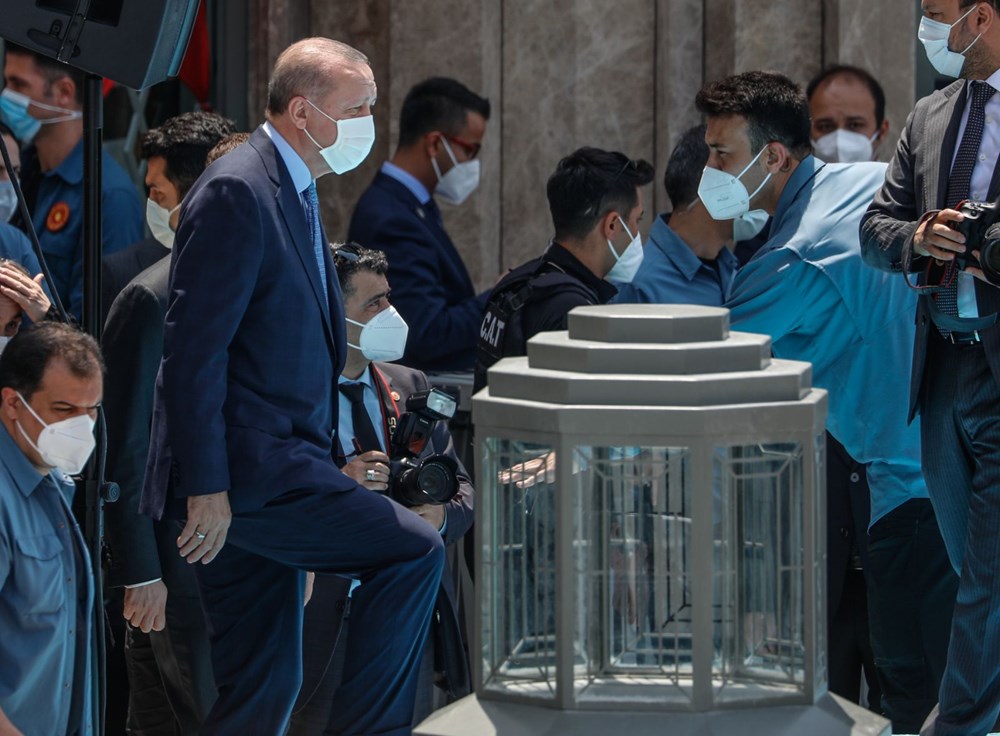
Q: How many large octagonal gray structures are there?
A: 1